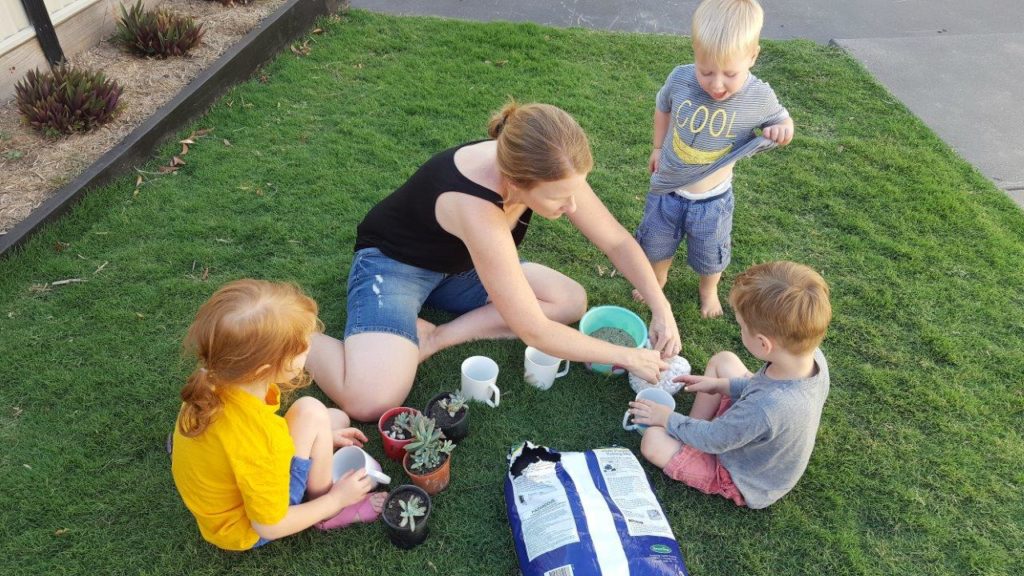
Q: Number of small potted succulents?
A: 4